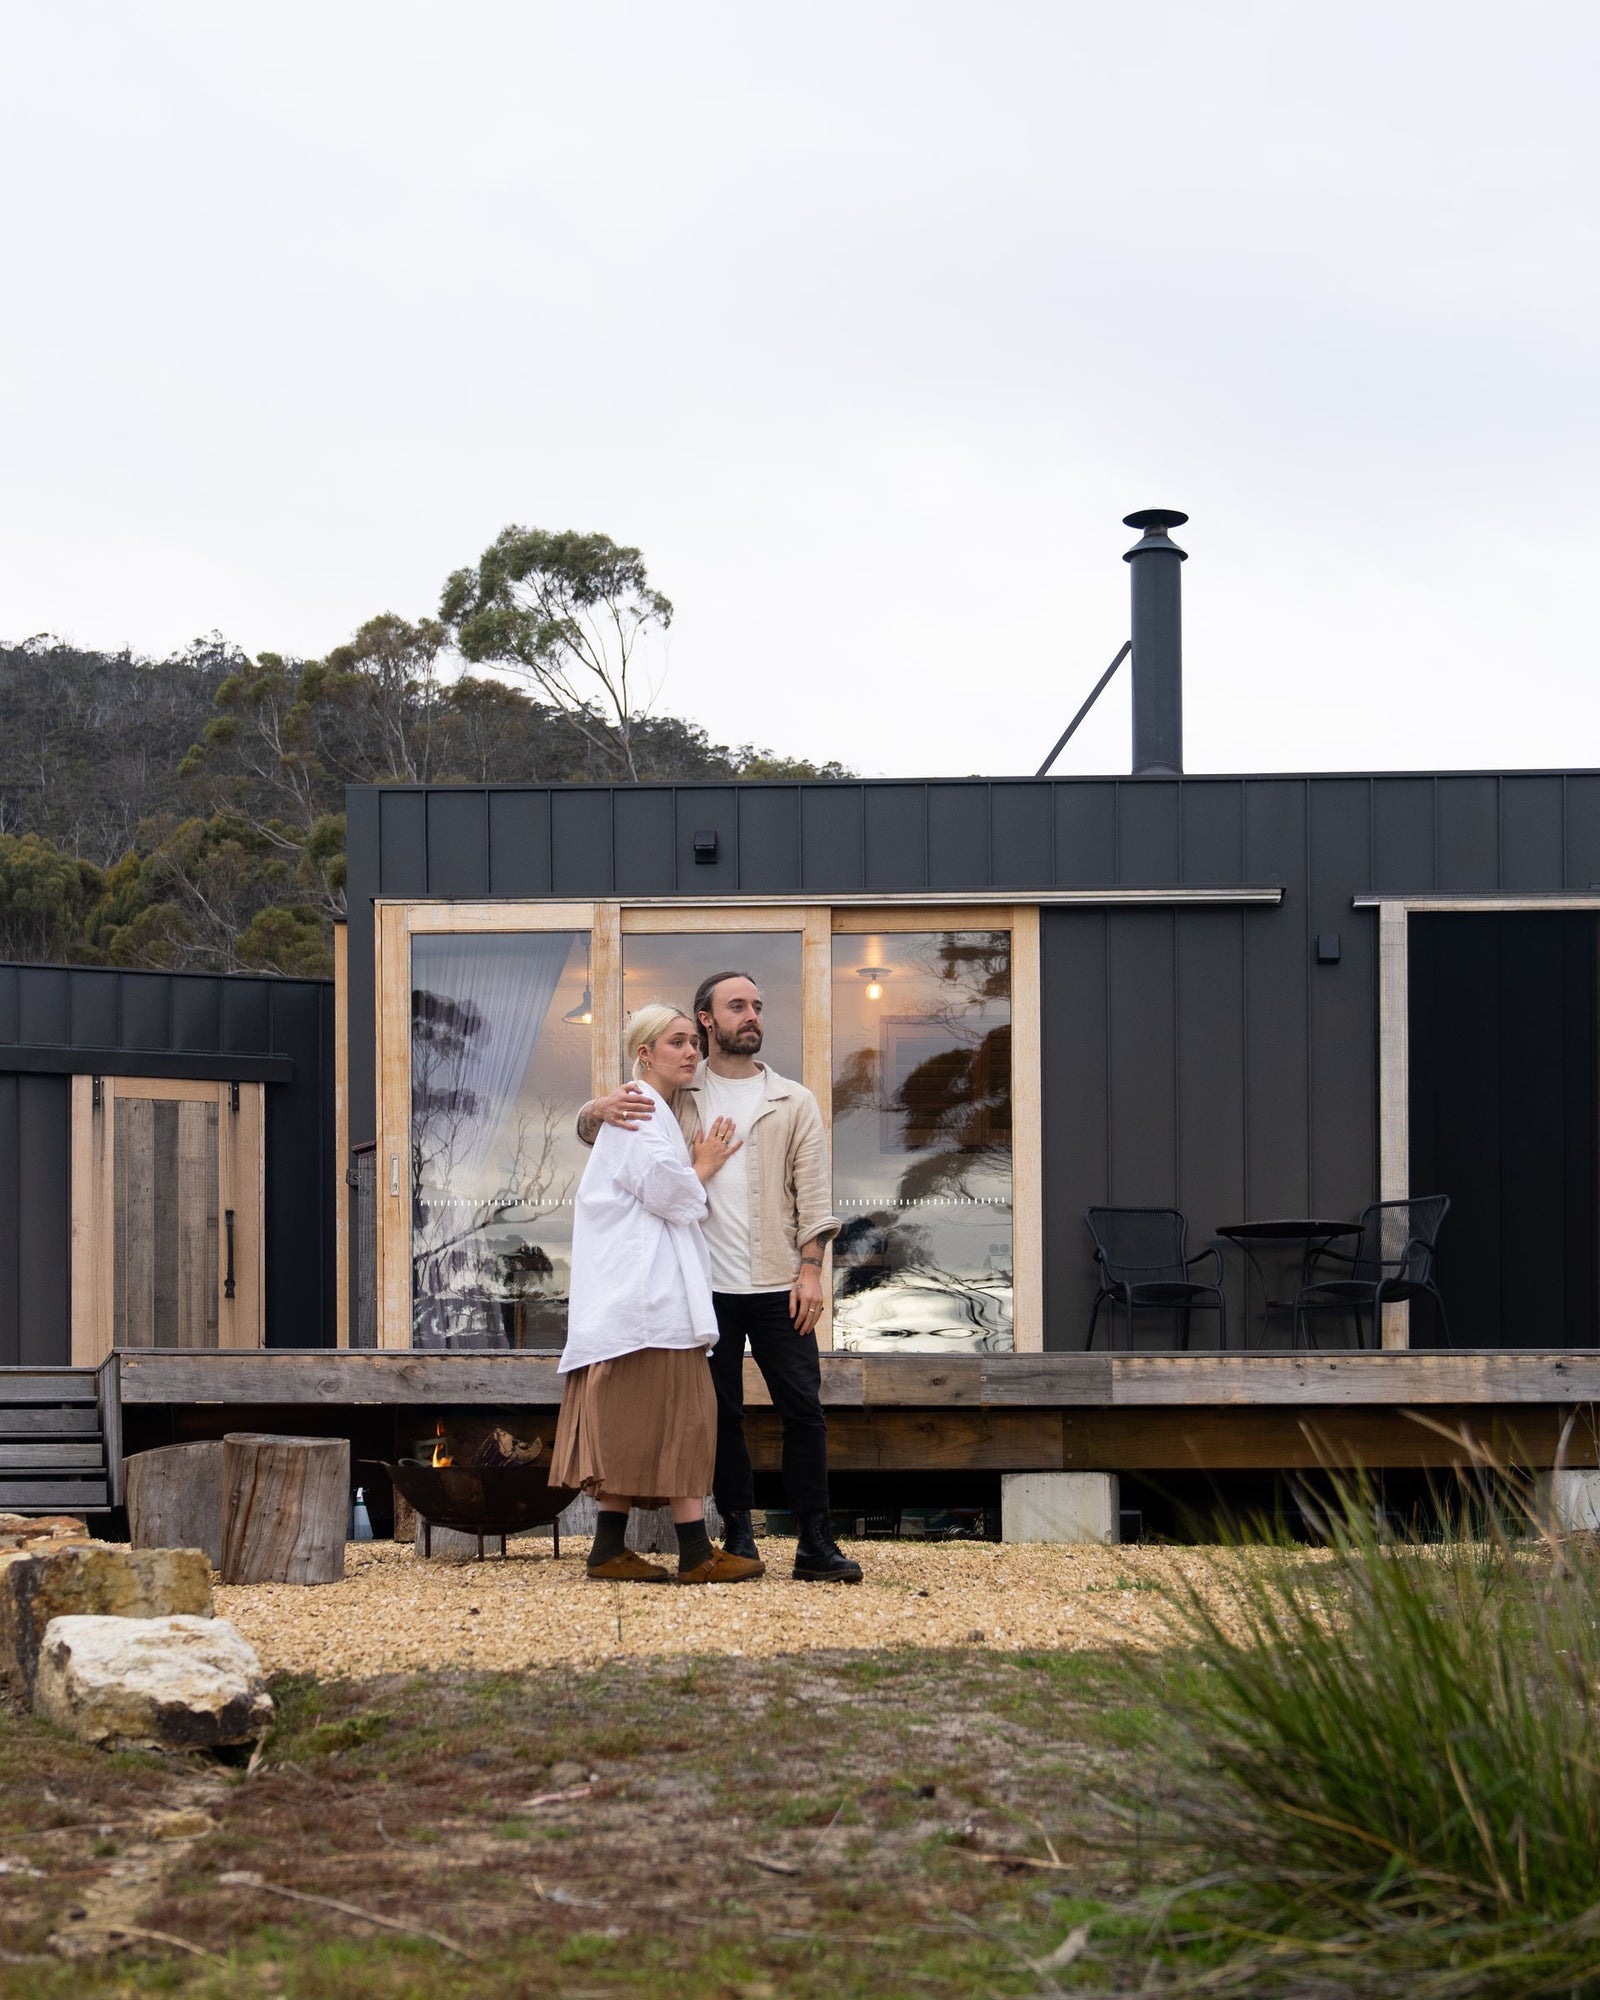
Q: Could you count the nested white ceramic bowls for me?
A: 0